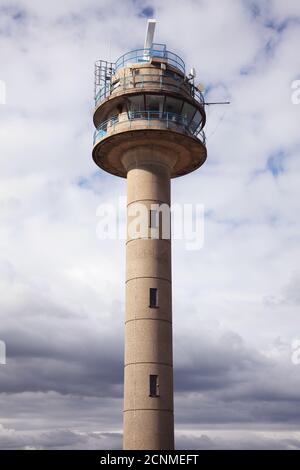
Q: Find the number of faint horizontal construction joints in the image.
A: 6